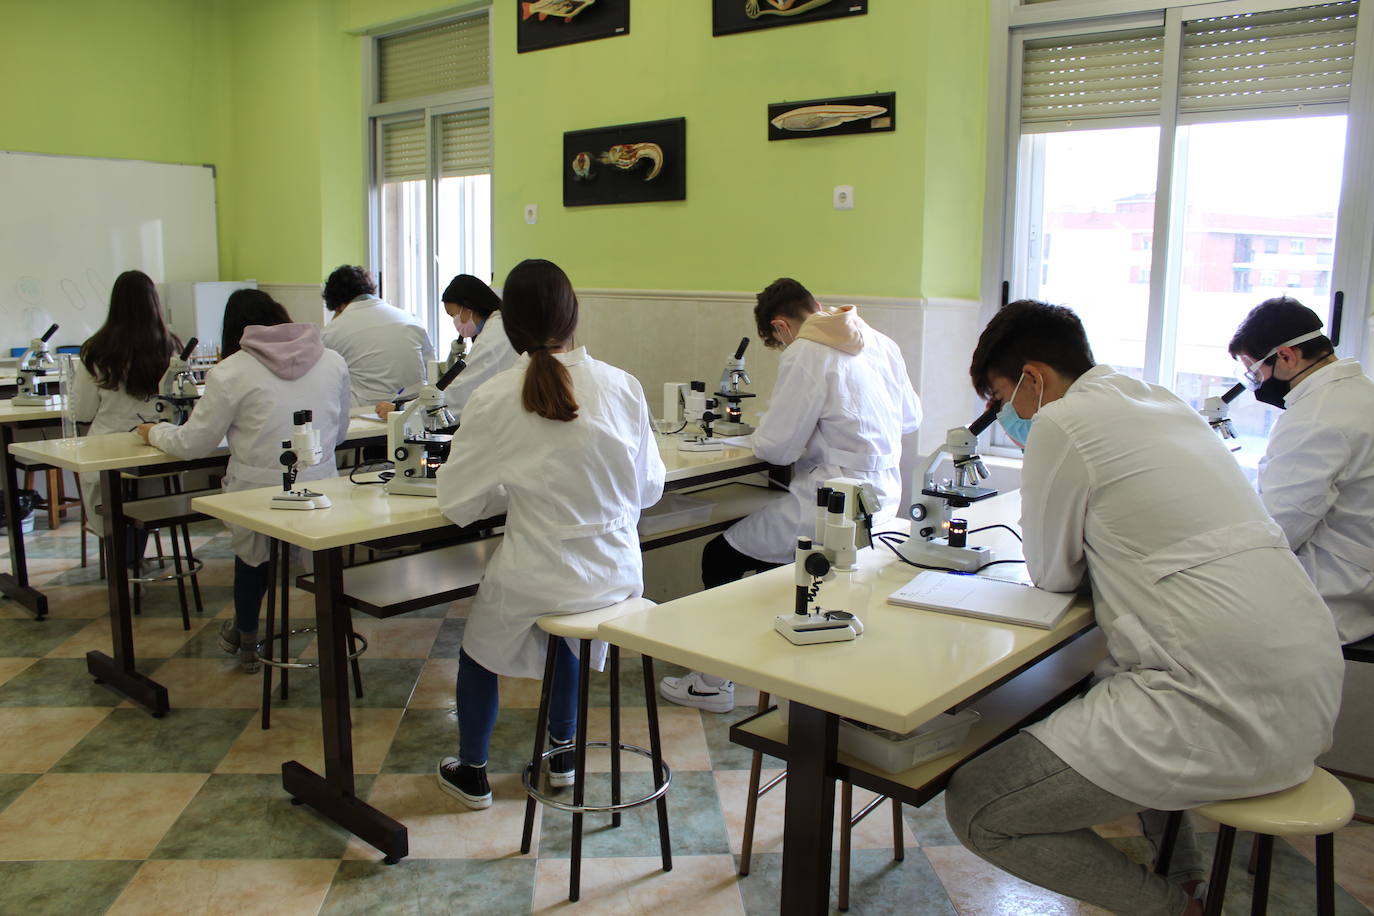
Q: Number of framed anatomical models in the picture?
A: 4